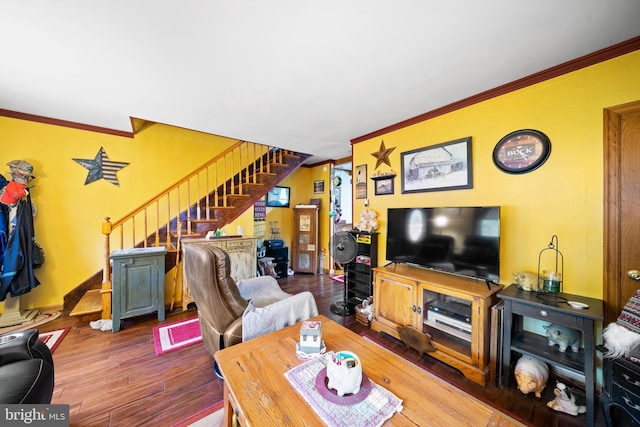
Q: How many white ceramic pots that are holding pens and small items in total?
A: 1